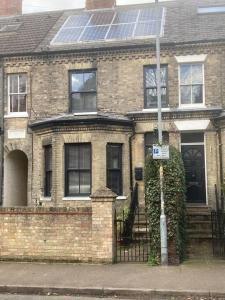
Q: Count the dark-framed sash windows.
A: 5